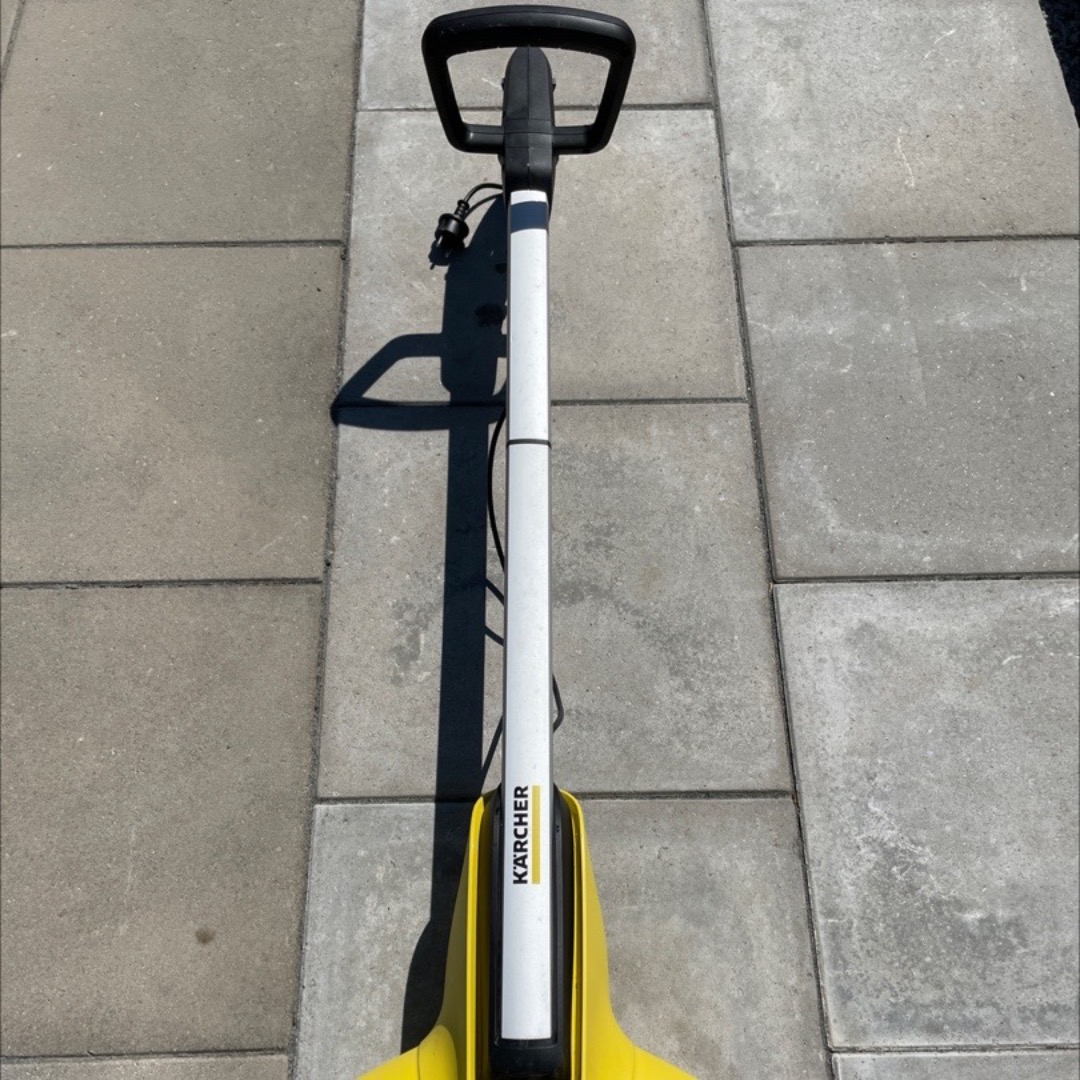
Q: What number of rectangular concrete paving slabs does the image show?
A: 12